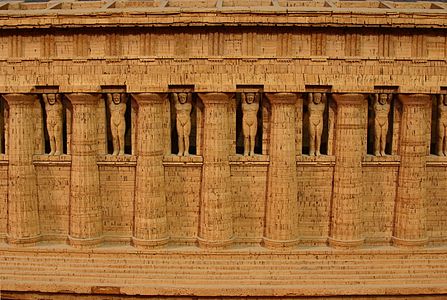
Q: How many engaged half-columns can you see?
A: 7